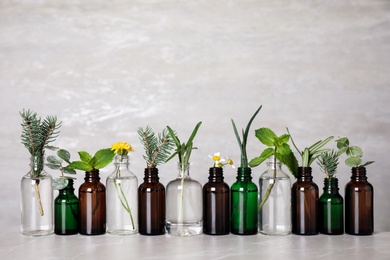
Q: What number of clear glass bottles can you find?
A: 4